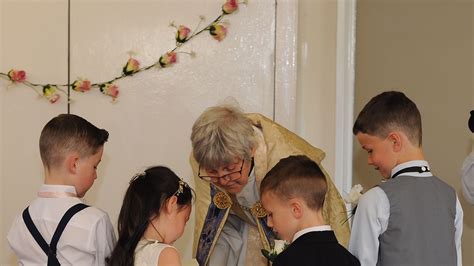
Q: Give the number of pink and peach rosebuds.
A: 9